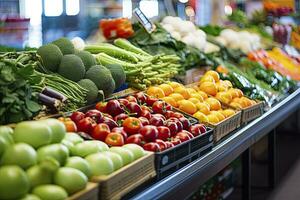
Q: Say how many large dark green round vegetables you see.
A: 7